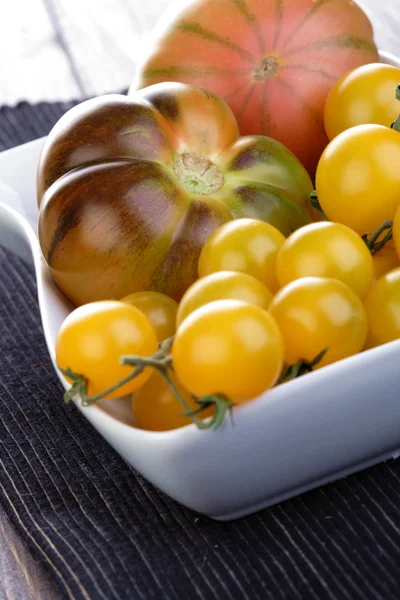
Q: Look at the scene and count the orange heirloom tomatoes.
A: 1